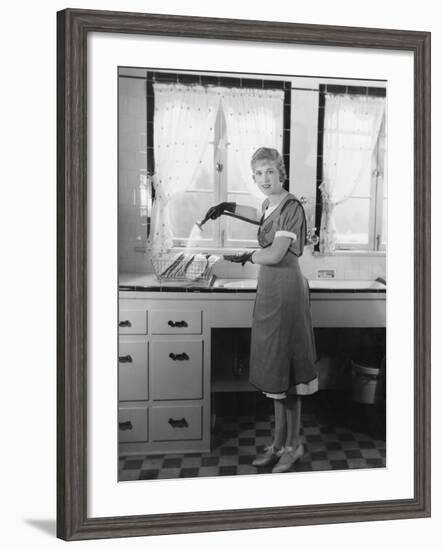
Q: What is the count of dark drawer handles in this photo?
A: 6